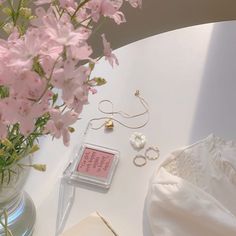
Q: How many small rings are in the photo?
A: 2